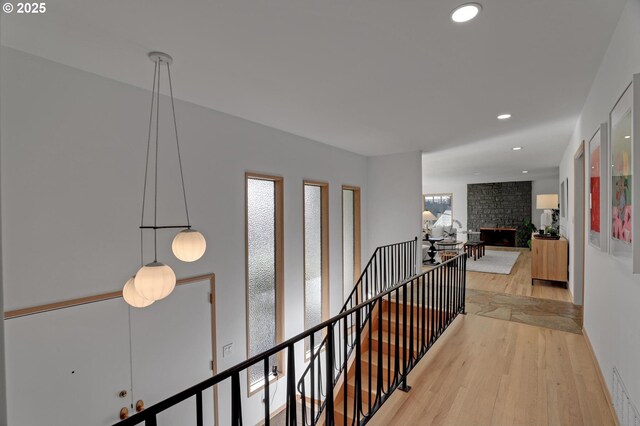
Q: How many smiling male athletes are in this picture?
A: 0